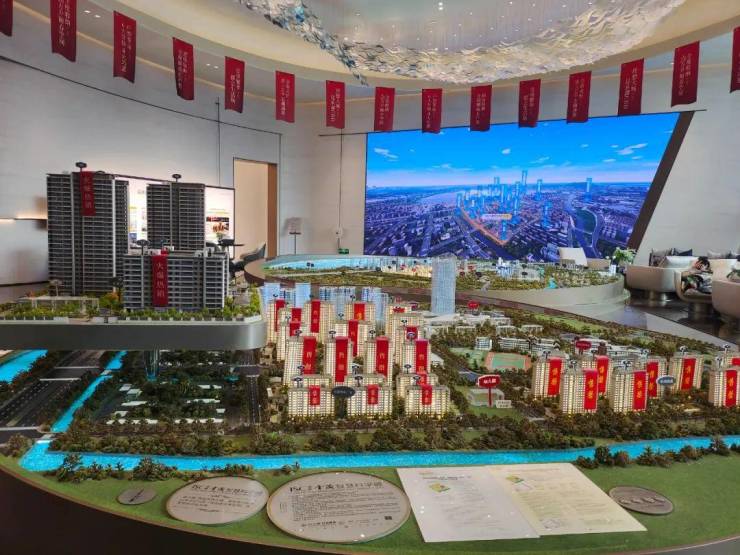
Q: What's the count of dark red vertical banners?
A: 15